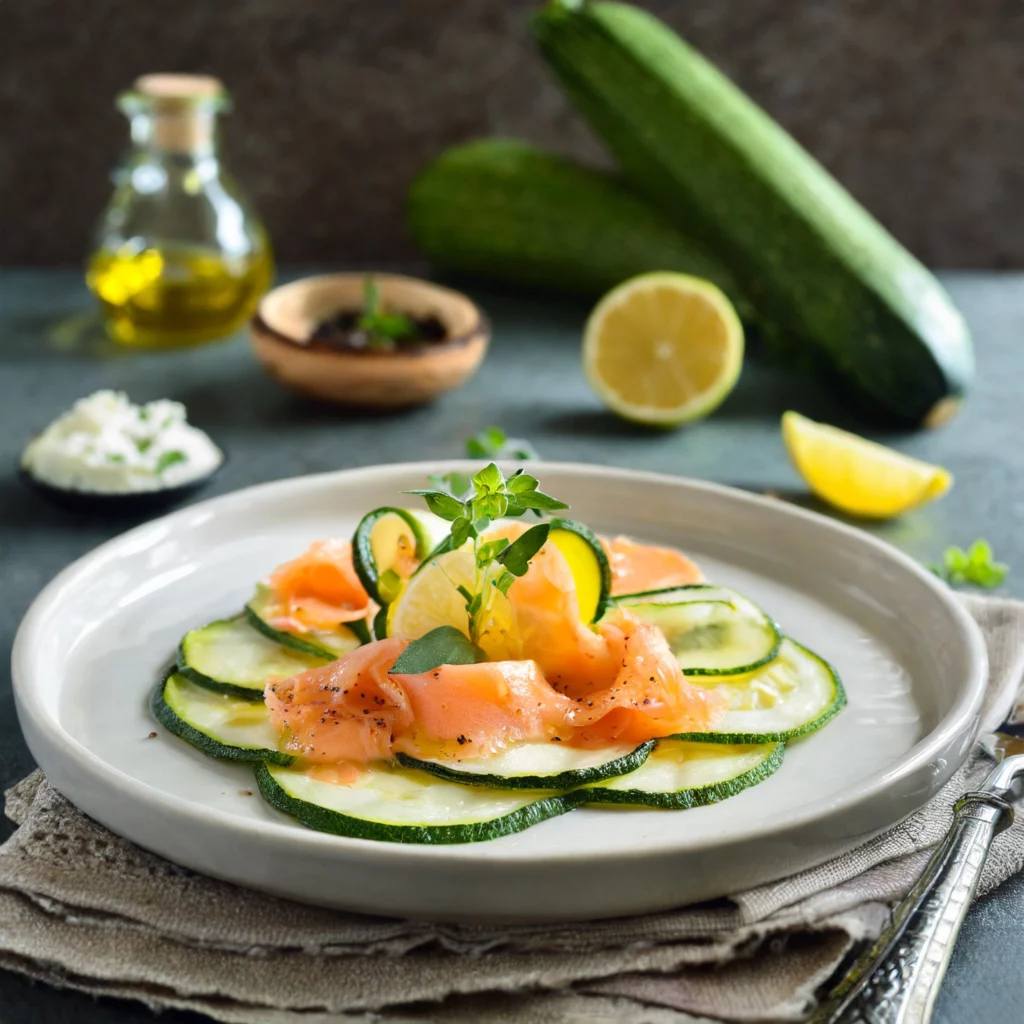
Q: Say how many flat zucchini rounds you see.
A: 8